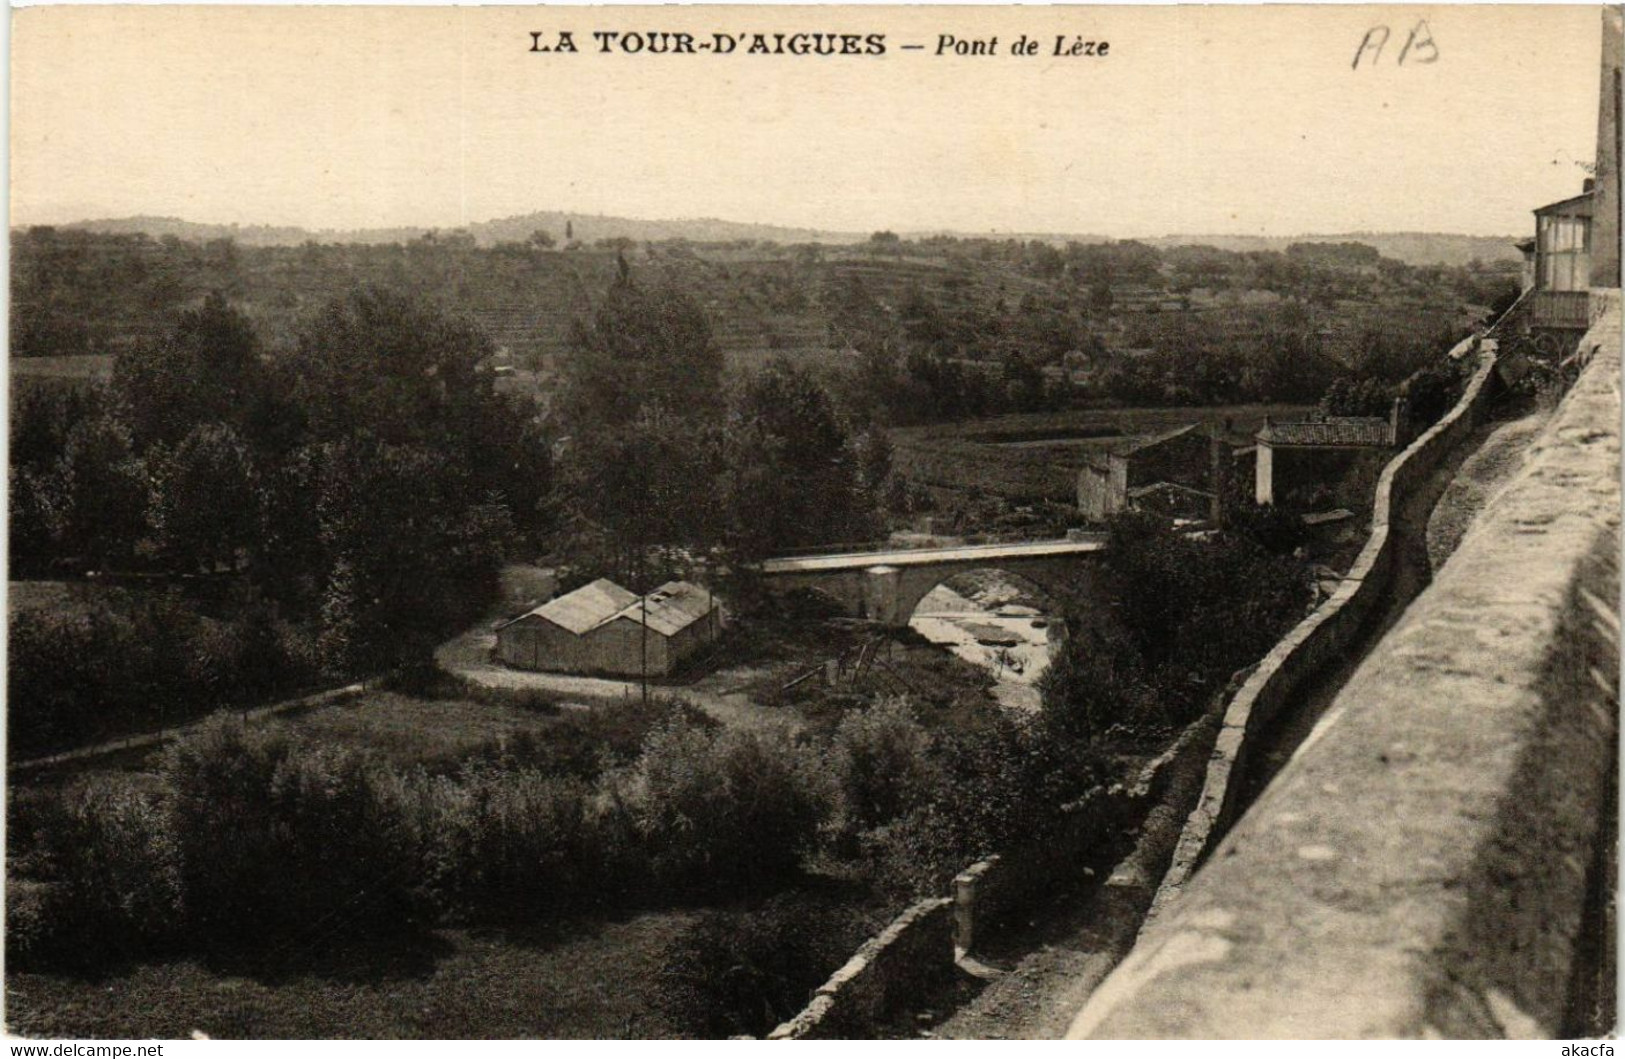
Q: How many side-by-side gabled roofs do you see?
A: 2